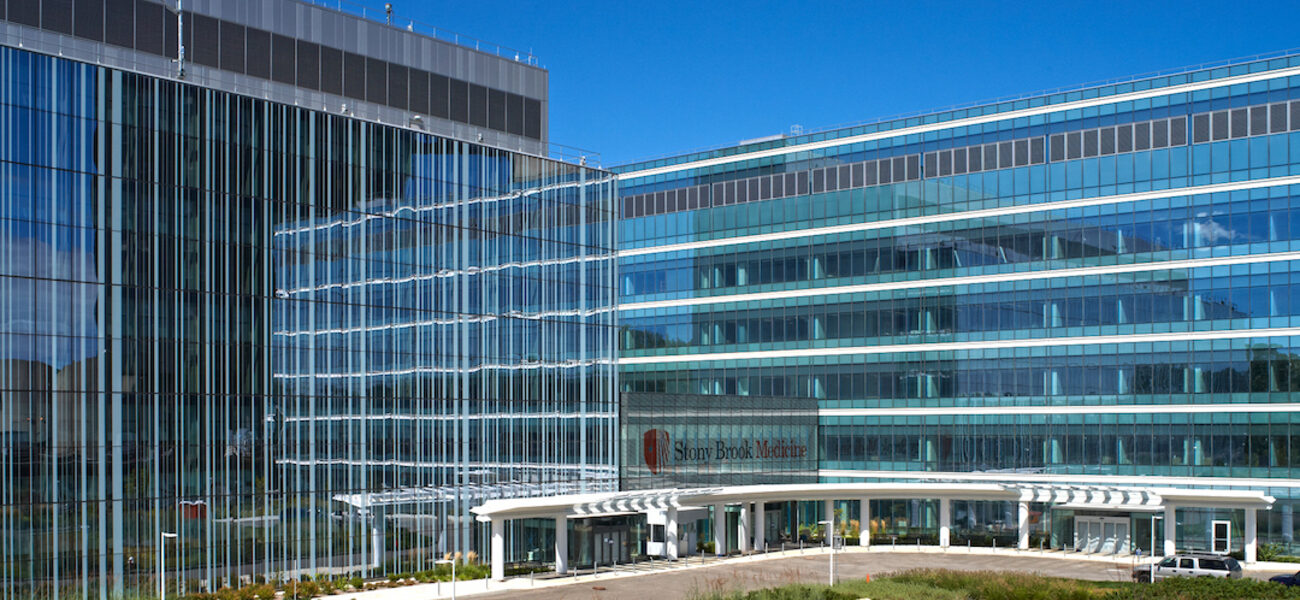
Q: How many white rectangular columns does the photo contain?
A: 12